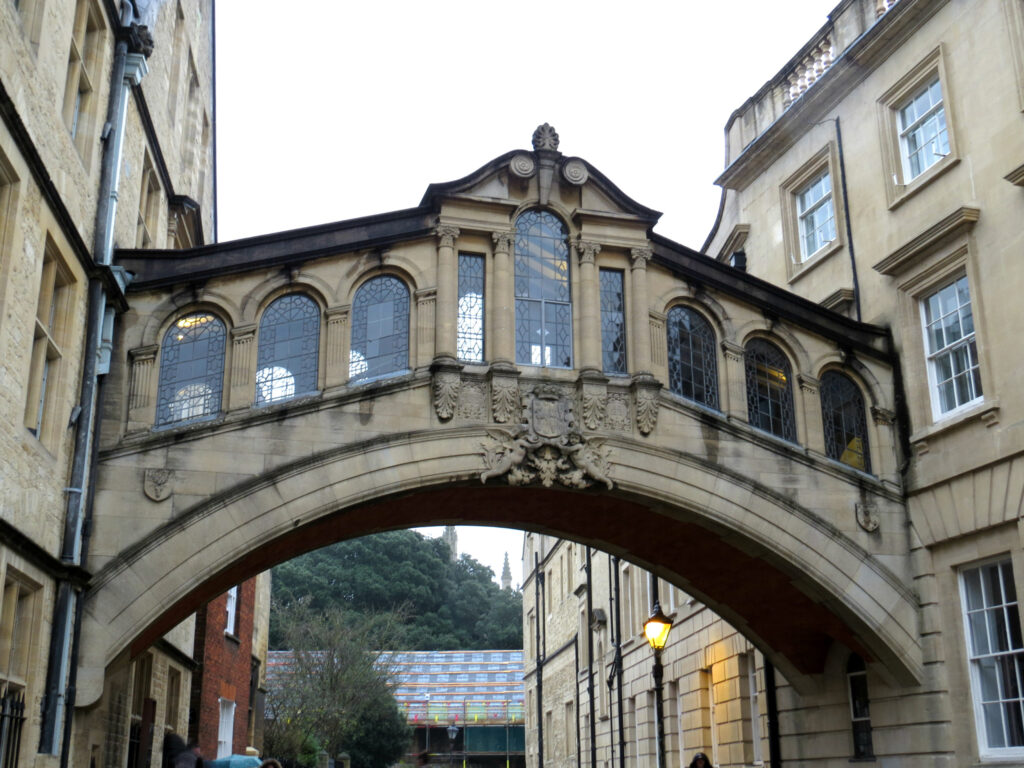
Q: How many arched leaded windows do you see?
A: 7